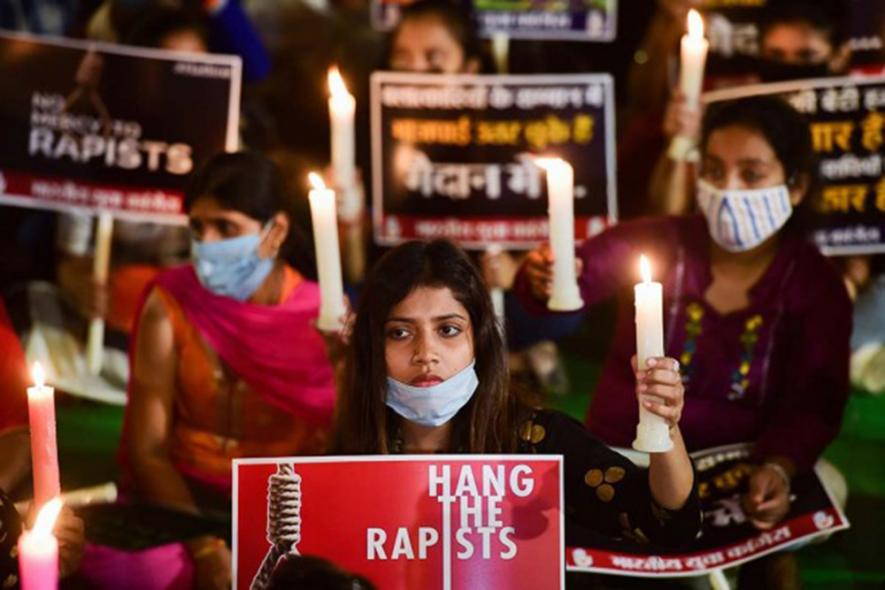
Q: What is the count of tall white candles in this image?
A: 5